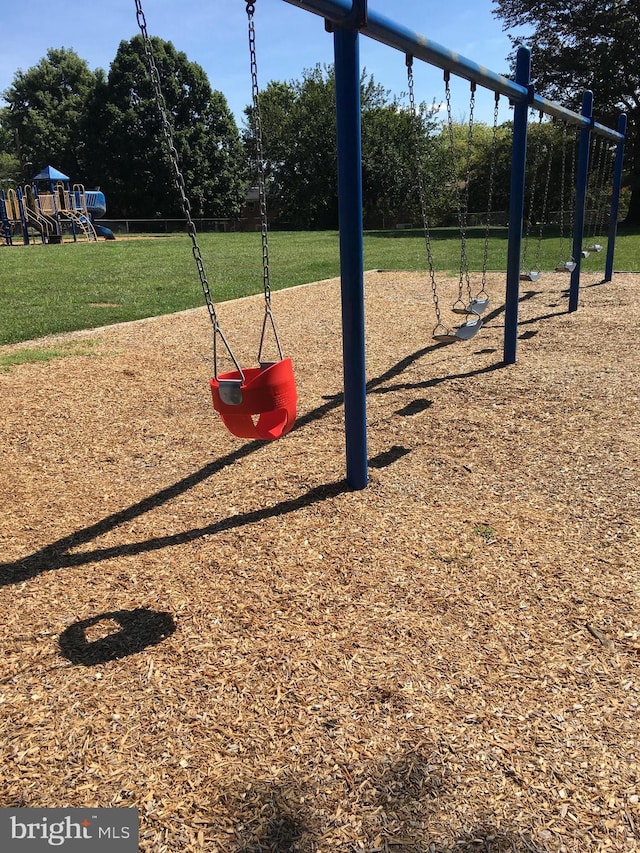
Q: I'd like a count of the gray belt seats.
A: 6